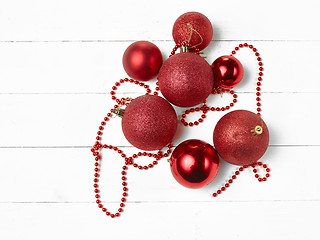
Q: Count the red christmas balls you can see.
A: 7